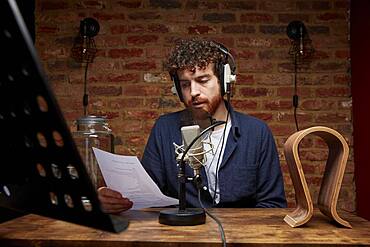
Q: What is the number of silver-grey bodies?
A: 1